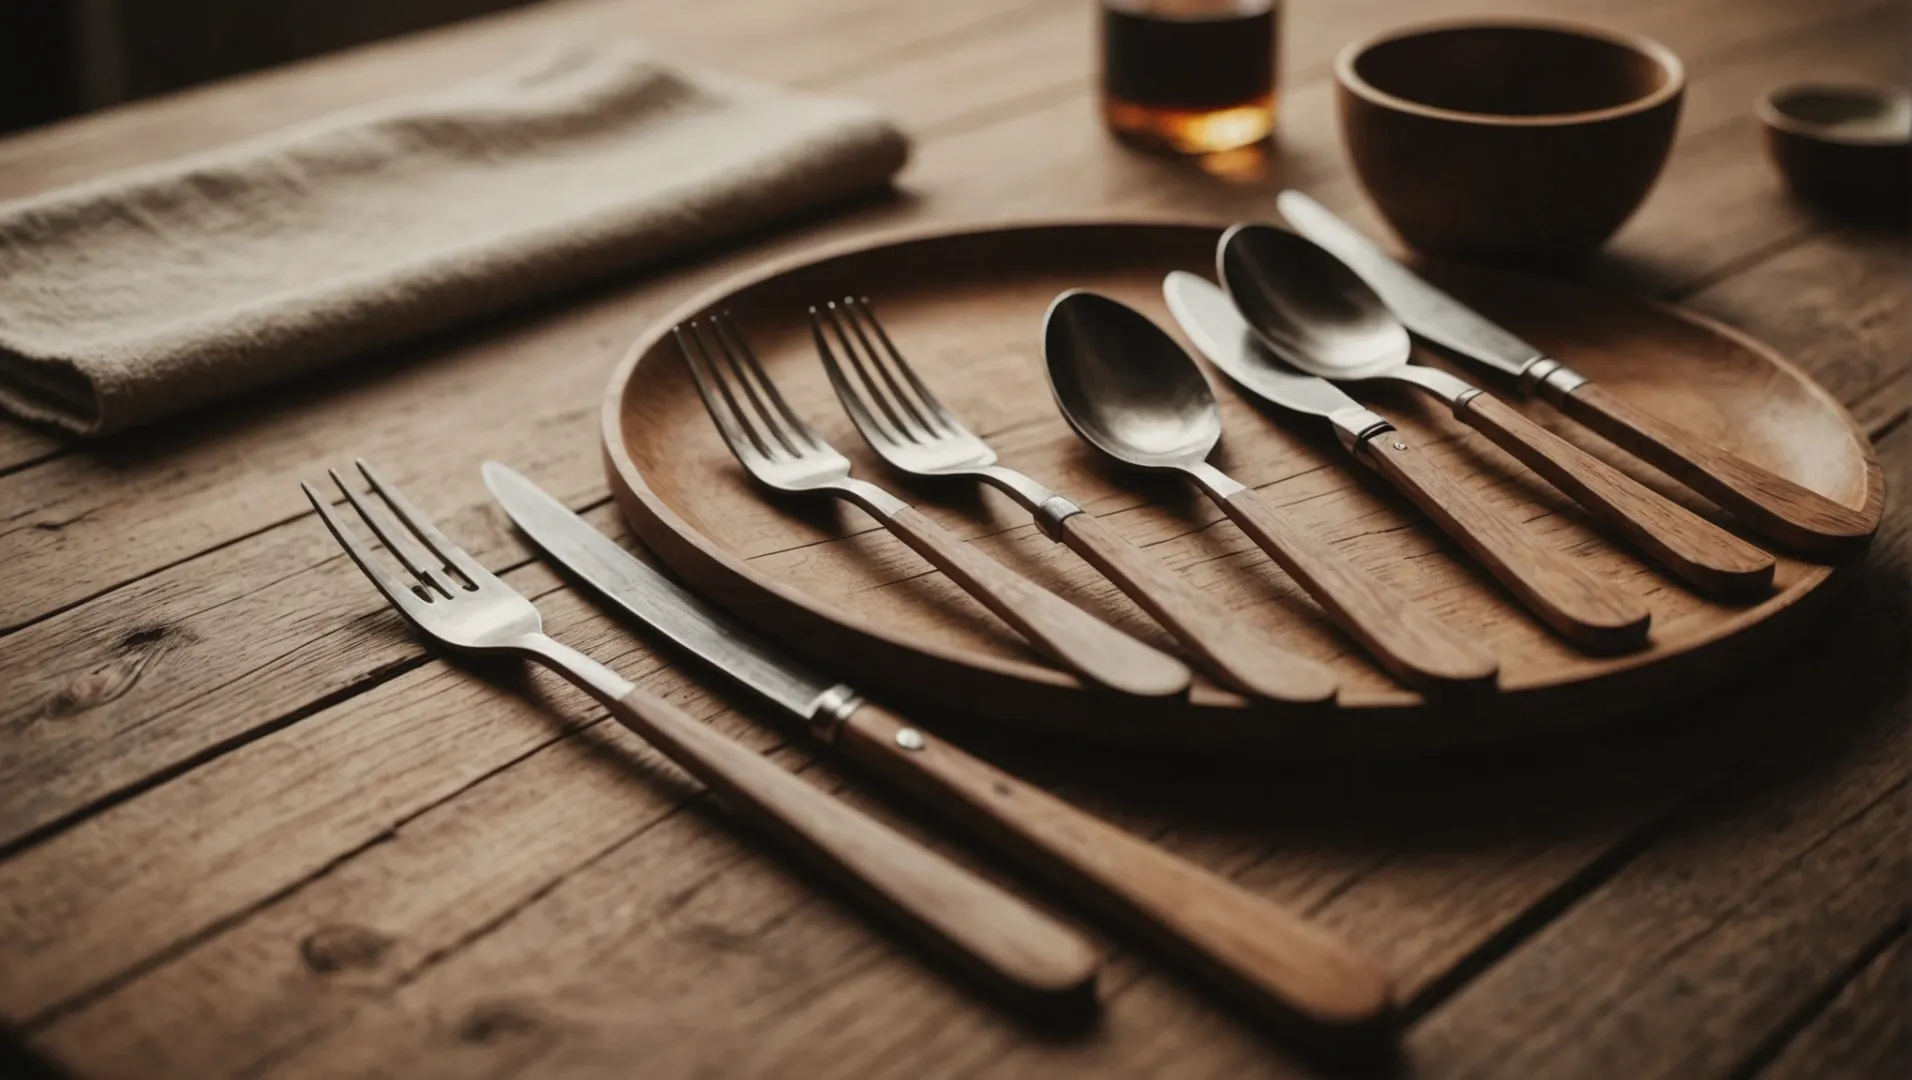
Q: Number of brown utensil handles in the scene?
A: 8